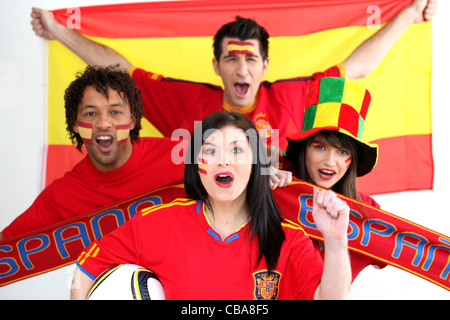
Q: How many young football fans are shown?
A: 4